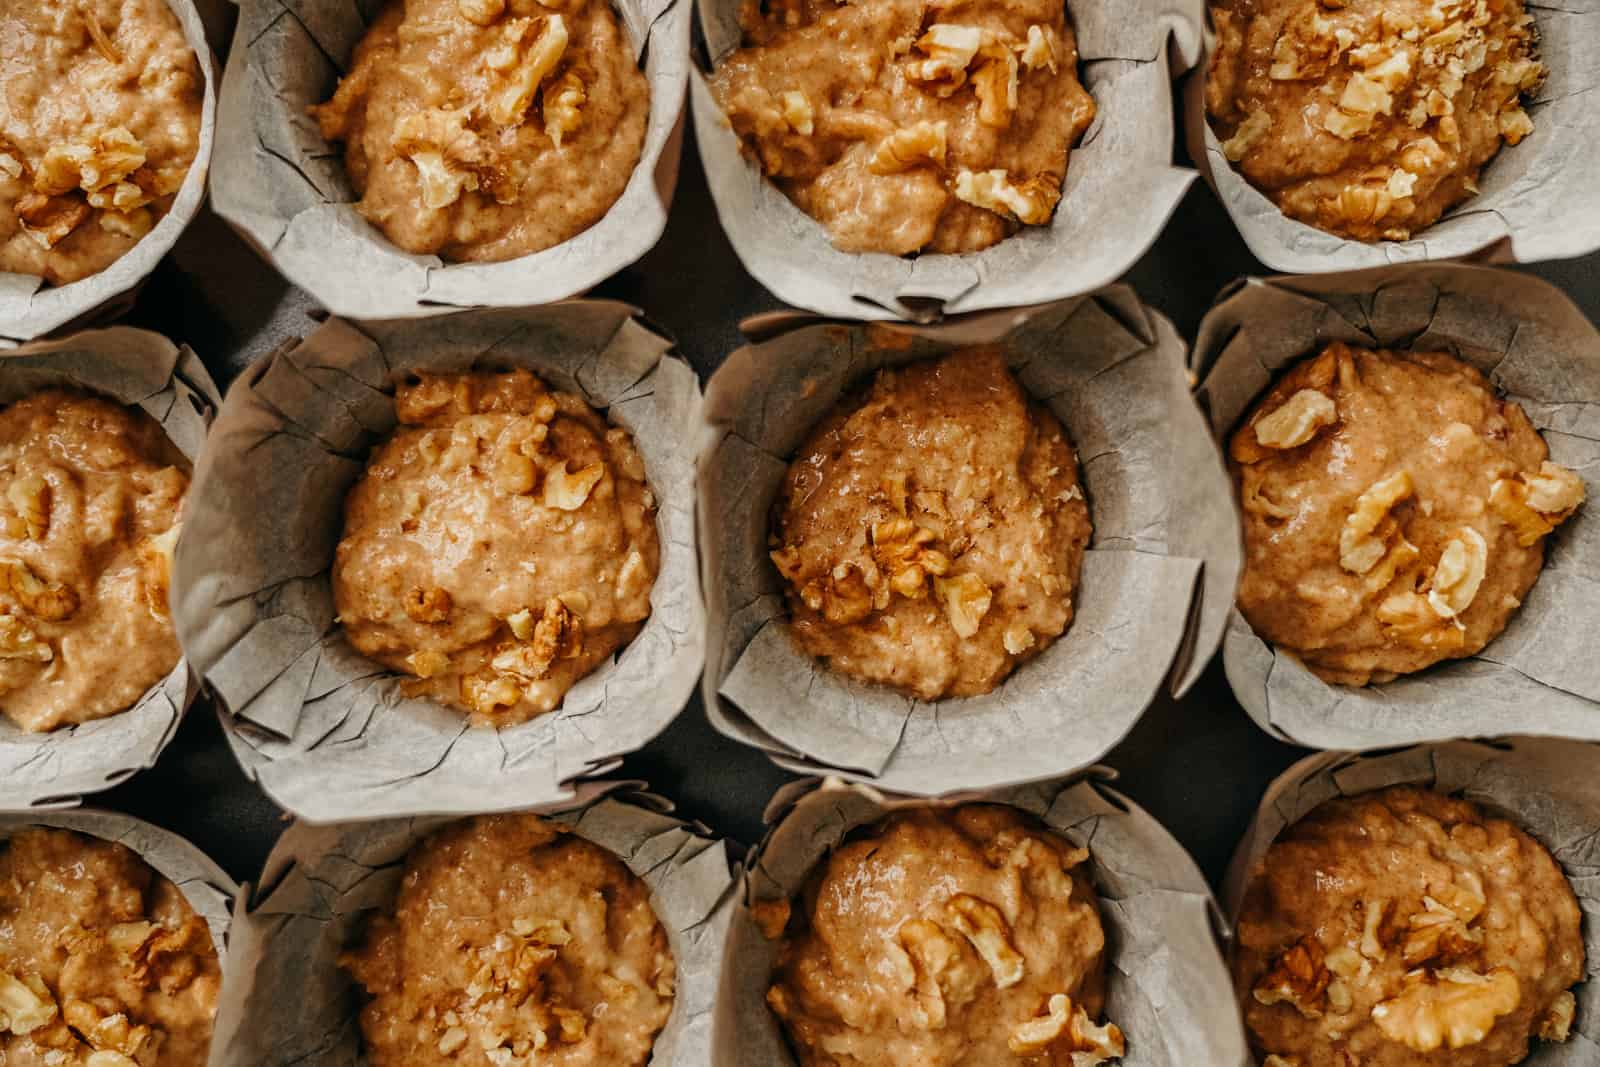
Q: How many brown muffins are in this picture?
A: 12